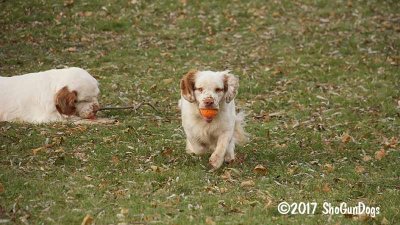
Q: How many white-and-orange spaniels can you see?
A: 2